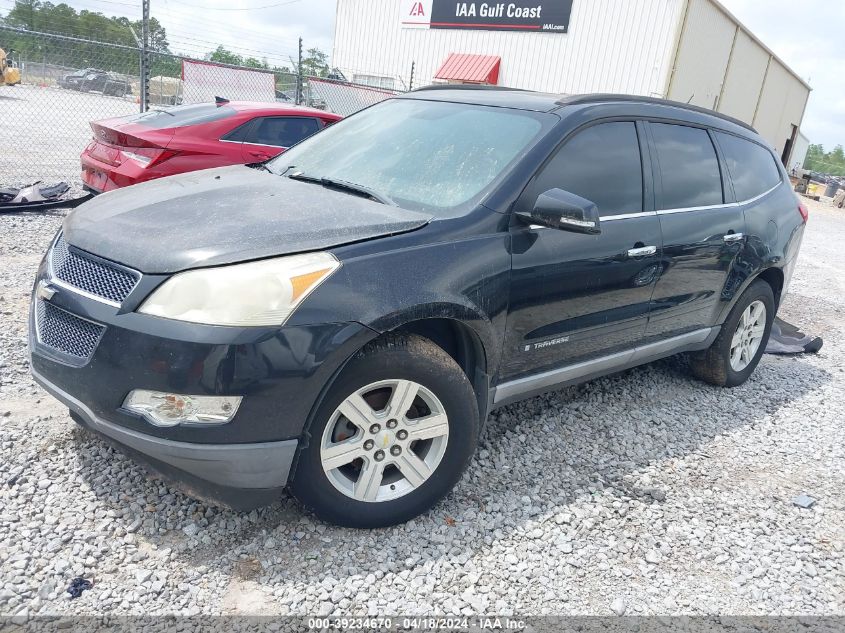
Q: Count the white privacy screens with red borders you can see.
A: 2